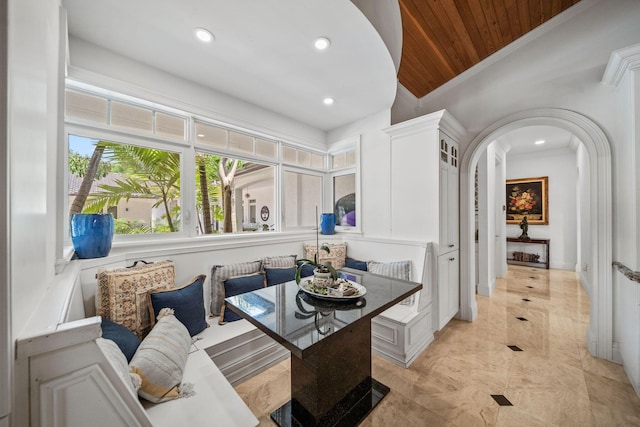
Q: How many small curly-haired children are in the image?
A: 0